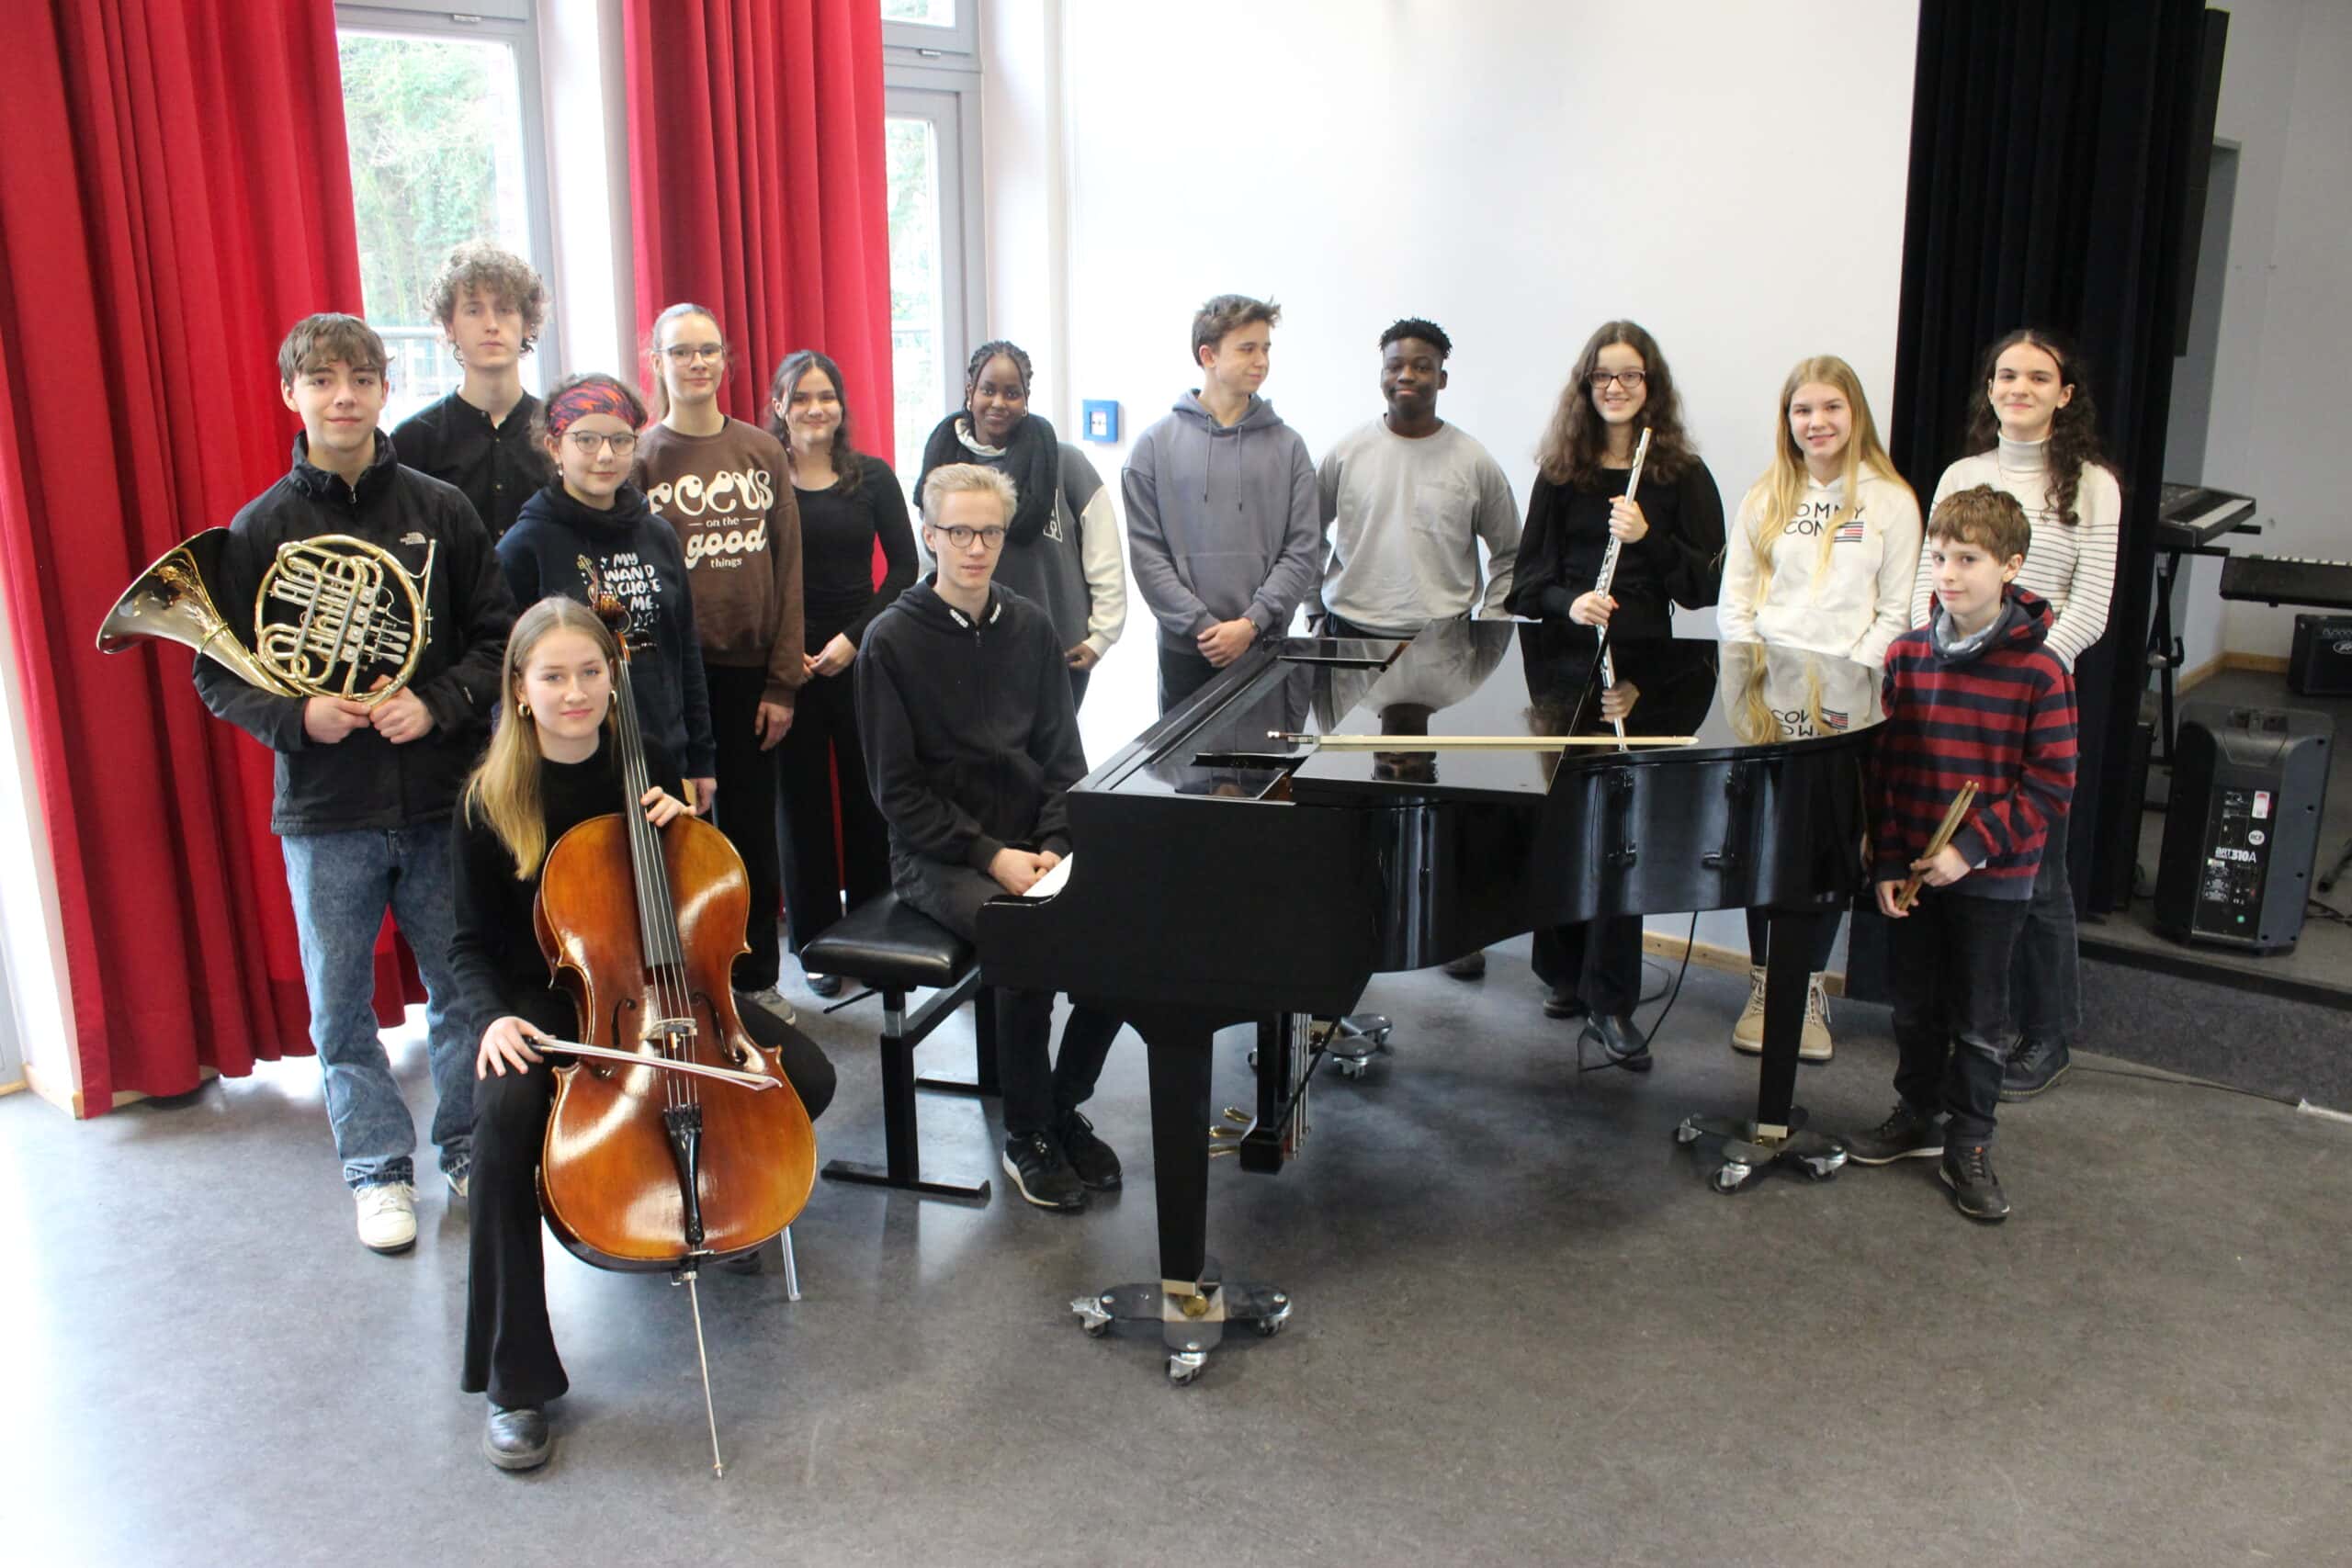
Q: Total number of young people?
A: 14